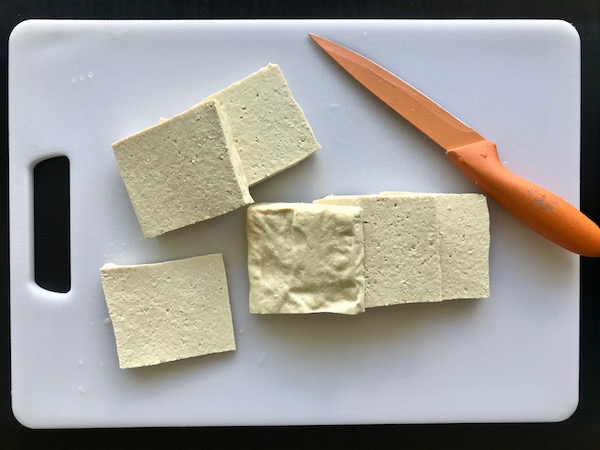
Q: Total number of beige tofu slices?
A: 6